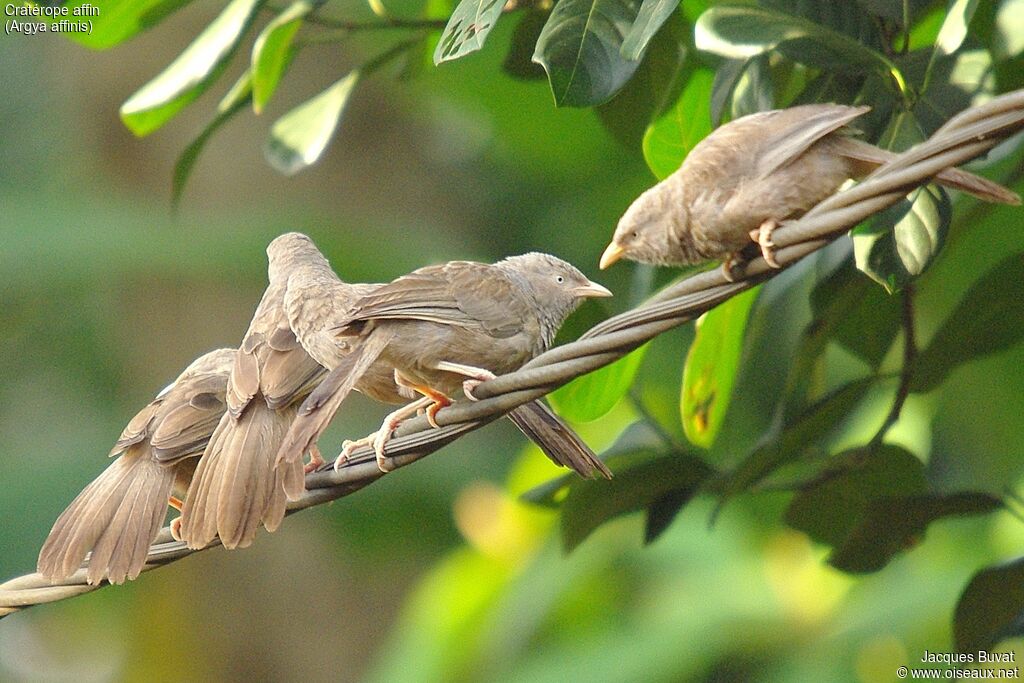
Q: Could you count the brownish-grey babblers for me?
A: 5